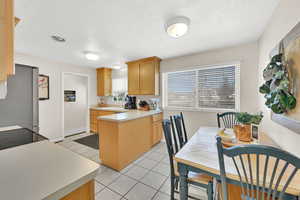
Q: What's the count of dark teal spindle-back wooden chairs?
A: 4